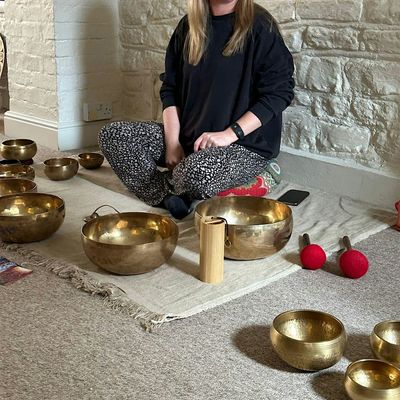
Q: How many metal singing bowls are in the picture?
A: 11